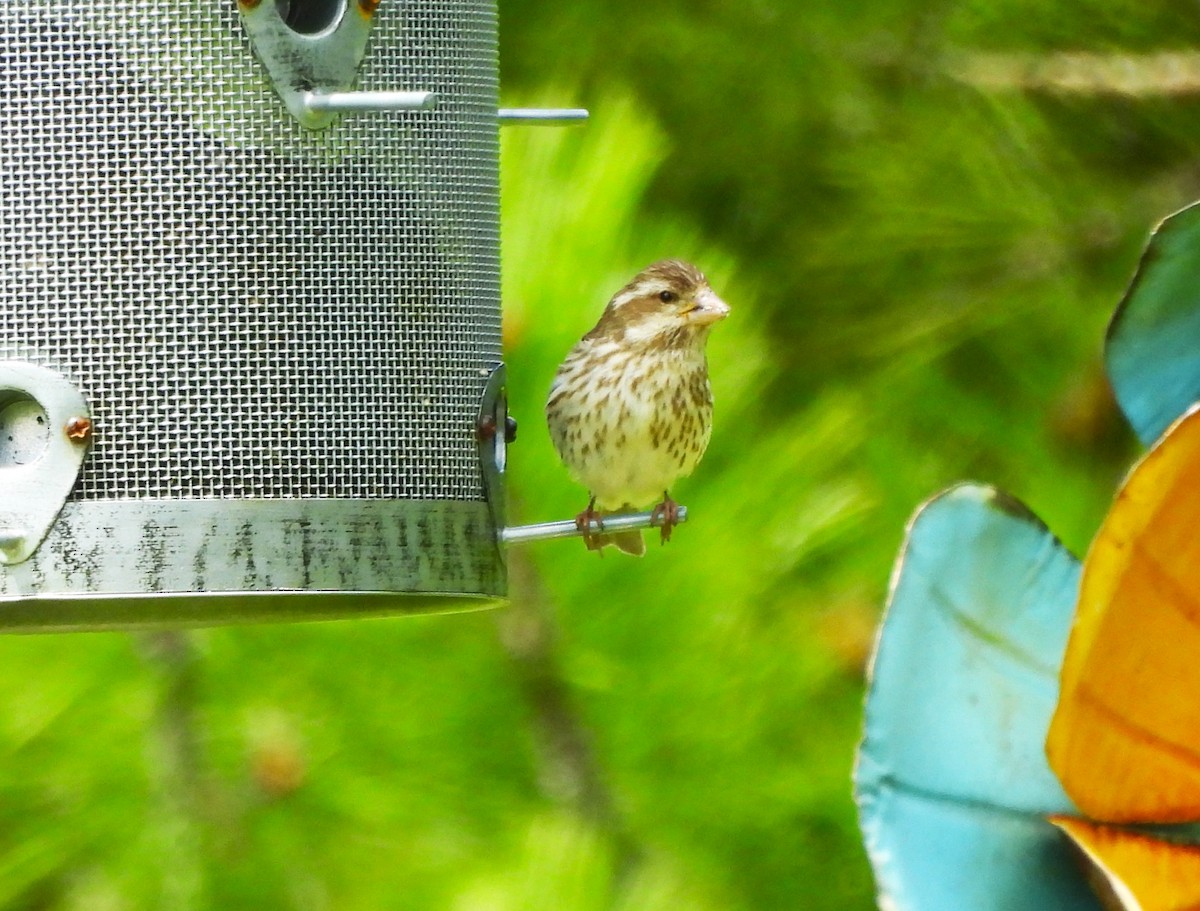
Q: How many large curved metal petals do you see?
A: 4